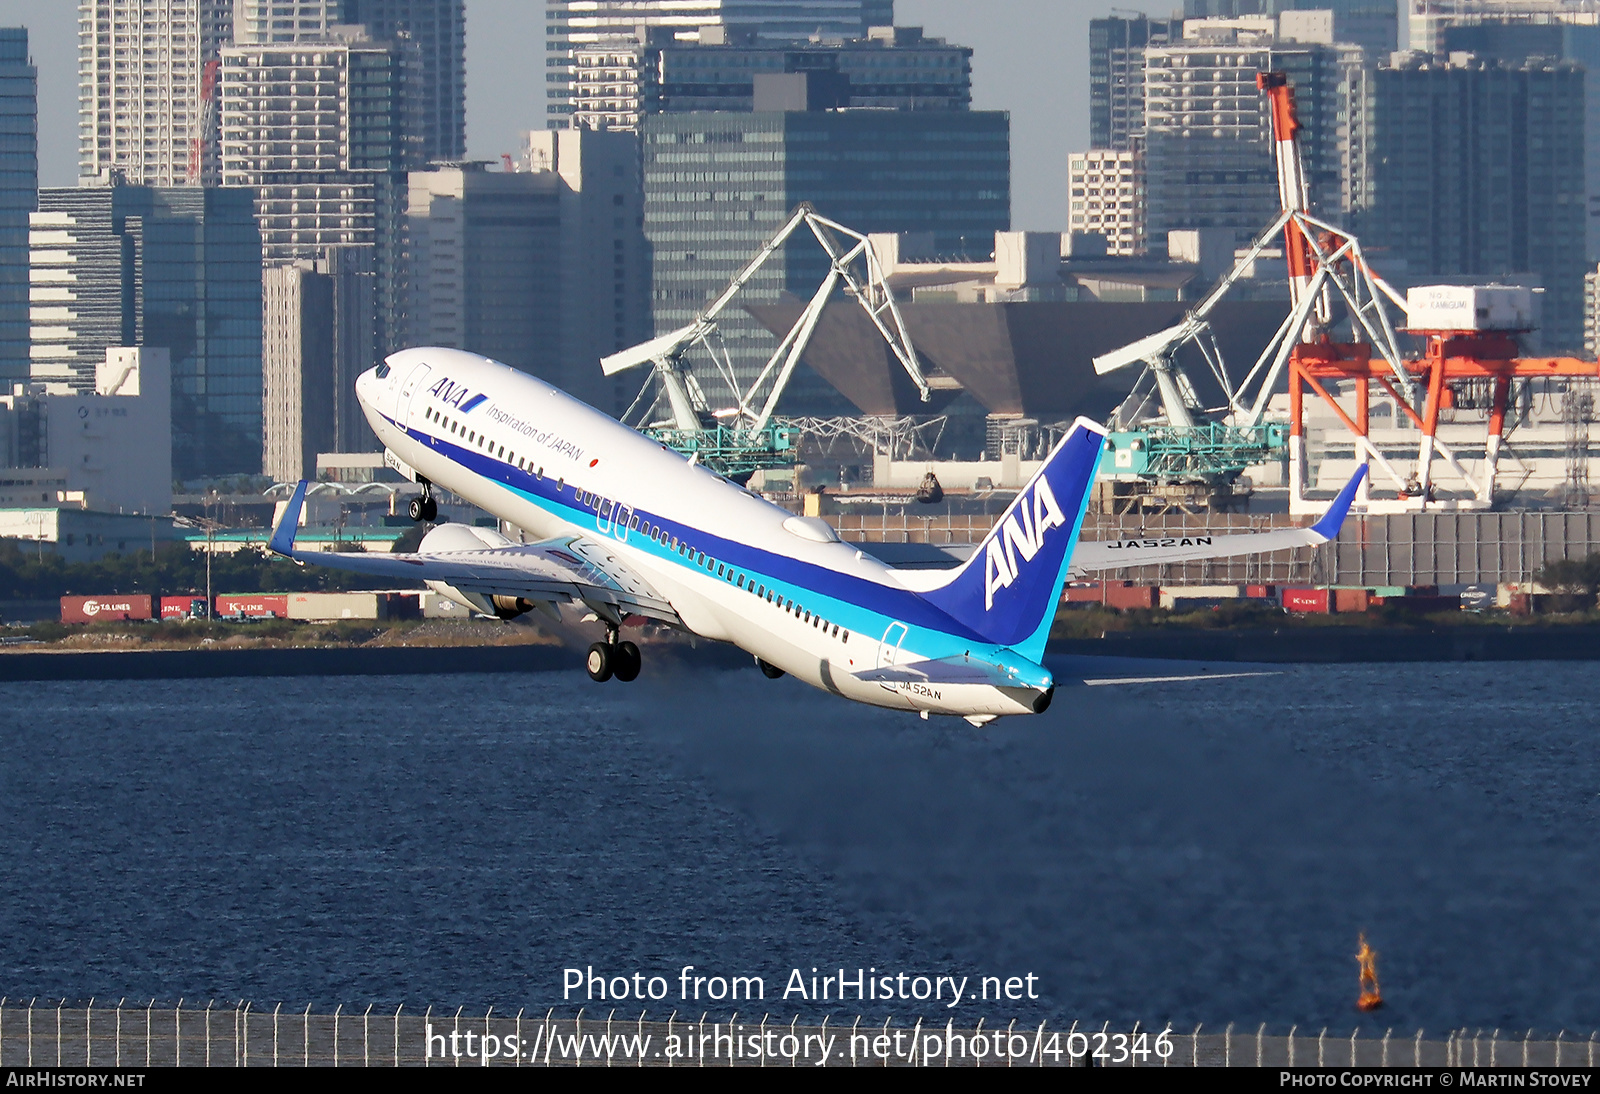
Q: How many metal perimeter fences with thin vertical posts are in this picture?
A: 1